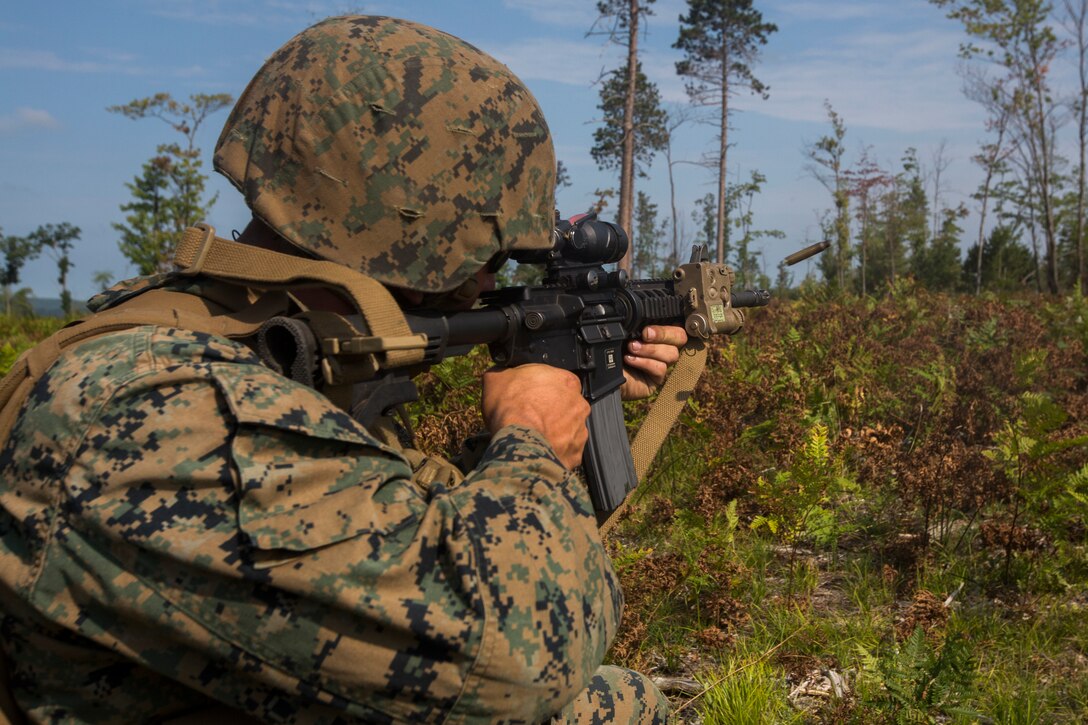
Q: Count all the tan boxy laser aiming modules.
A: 1